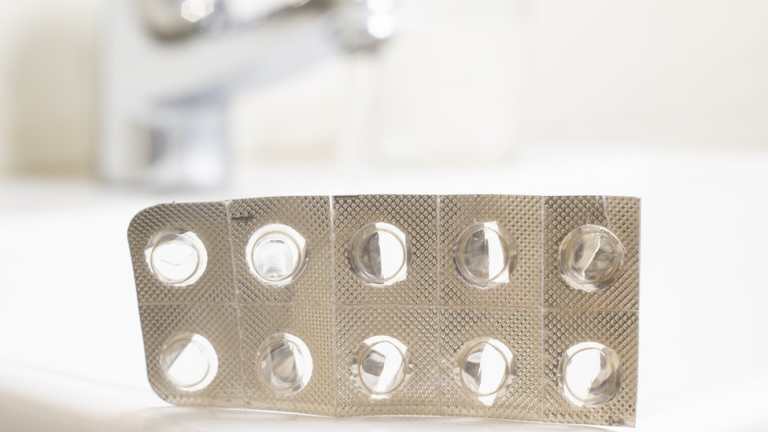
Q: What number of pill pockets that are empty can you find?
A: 10